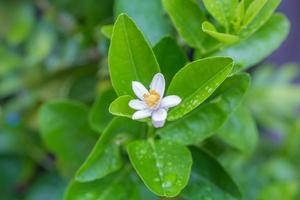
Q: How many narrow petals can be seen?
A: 6